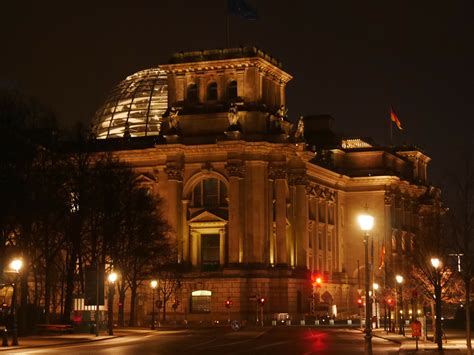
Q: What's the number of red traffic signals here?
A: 5